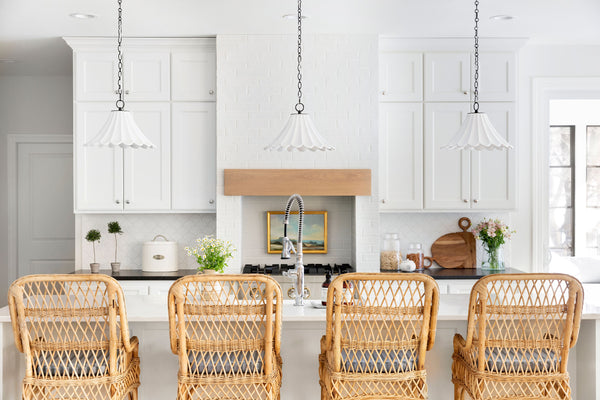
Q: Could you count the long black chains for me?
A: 3